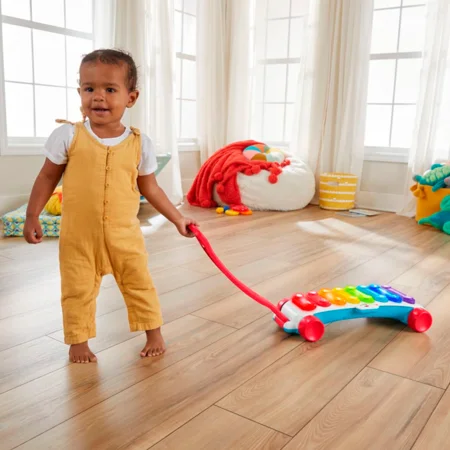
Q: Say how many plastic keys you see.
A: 8